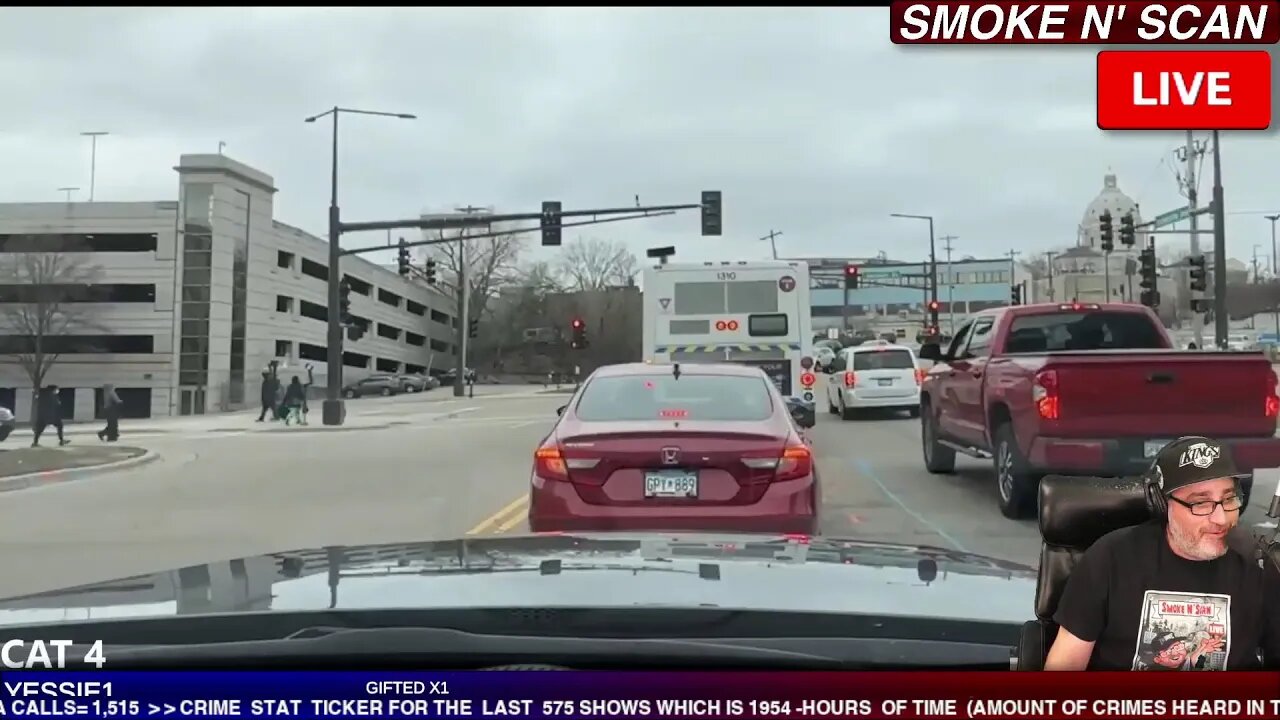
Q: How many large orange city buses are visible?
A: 0